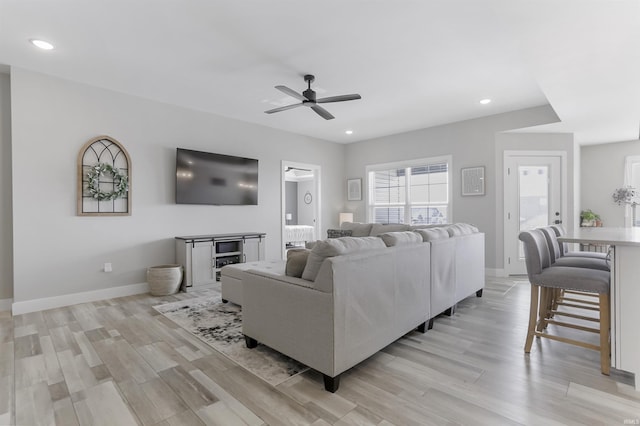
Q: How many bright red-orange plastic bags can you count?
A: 0